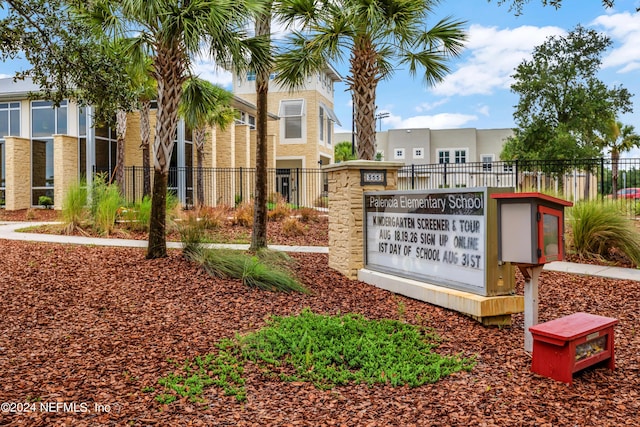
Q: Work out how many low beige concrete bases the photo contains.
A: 1